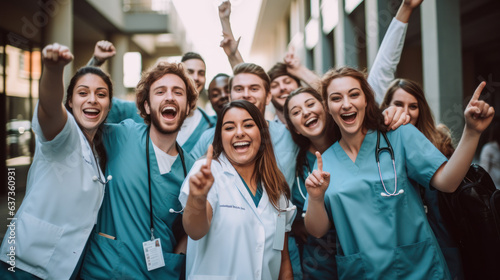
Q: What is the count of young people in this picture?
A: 10